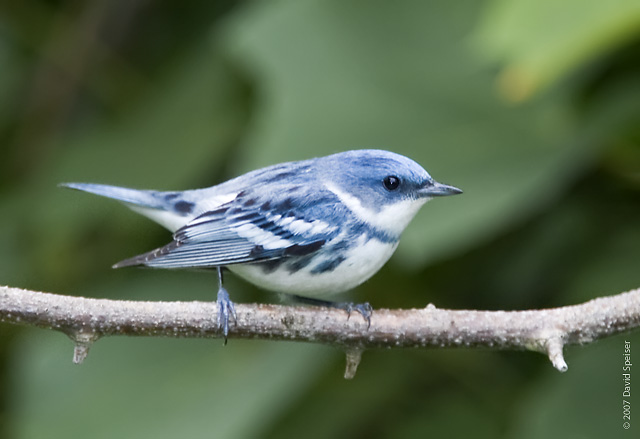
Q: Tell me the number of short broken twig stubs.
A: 3